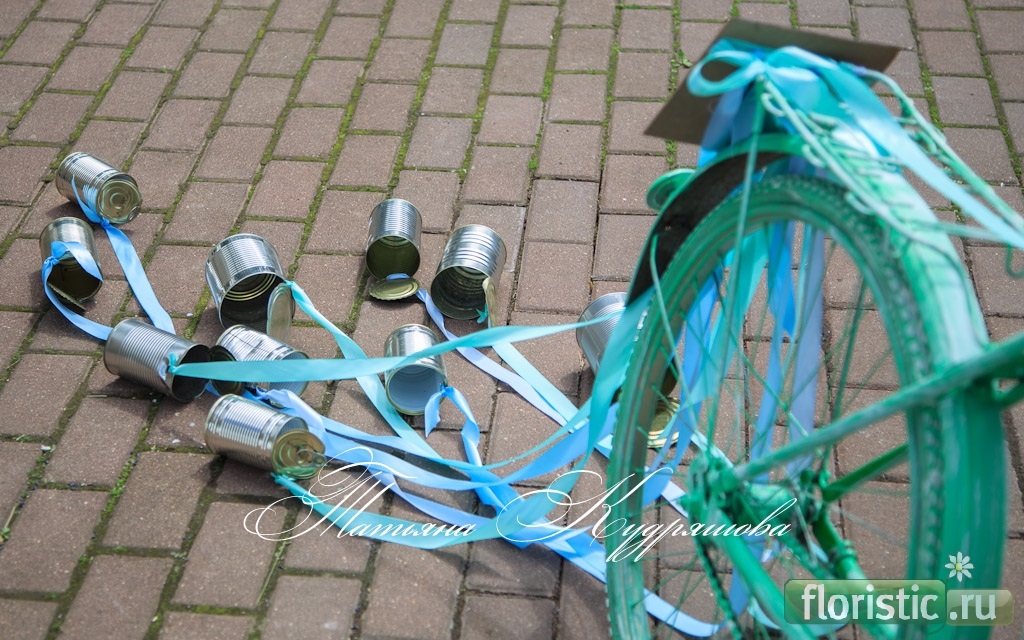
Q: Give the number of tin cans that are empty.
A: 10